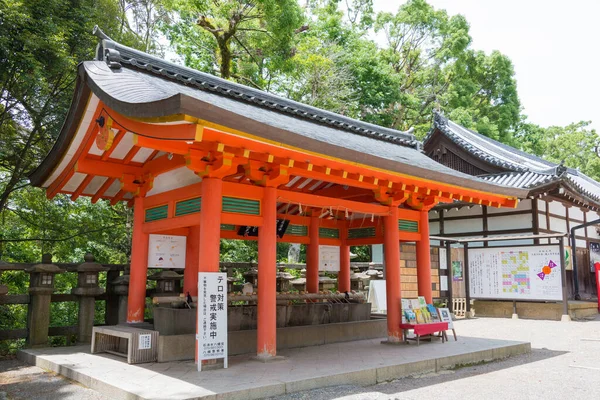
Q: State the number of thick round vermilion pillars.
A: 8